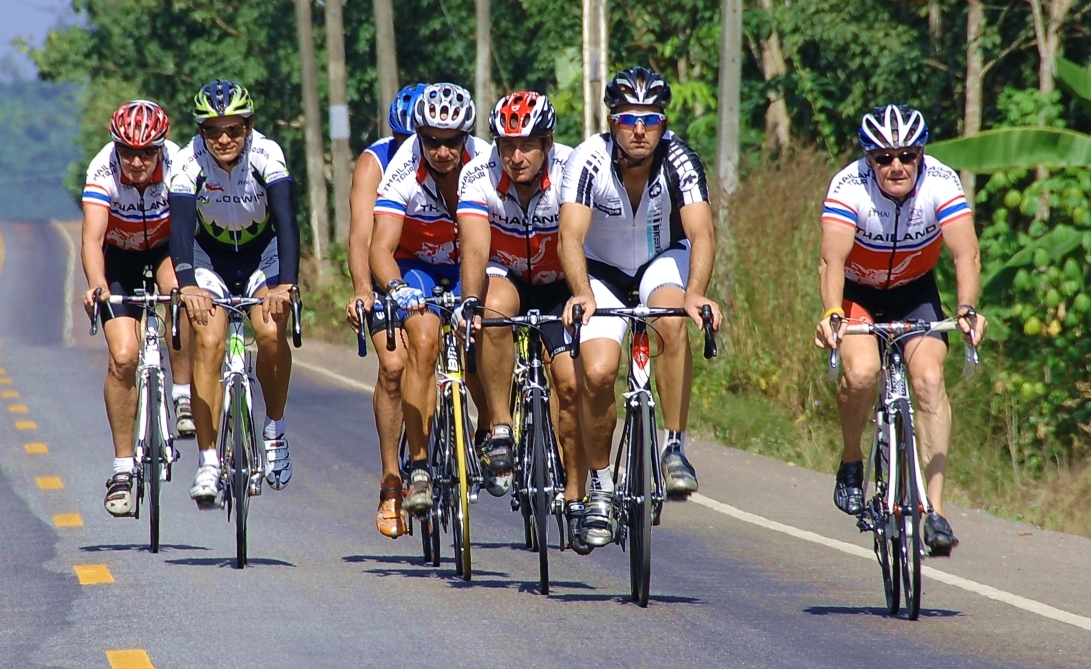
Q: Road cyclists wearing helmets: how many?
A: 7